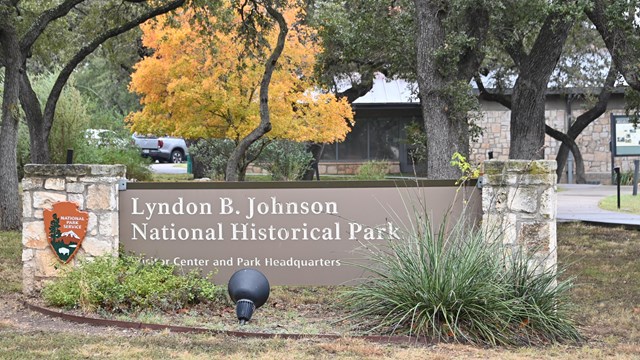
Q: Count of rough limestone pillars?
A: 2